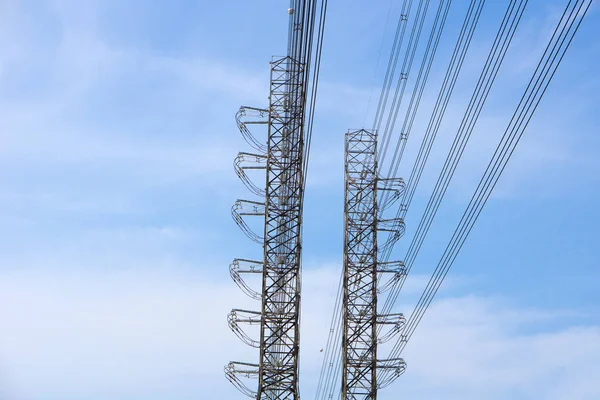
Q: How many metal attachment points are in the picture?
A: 11